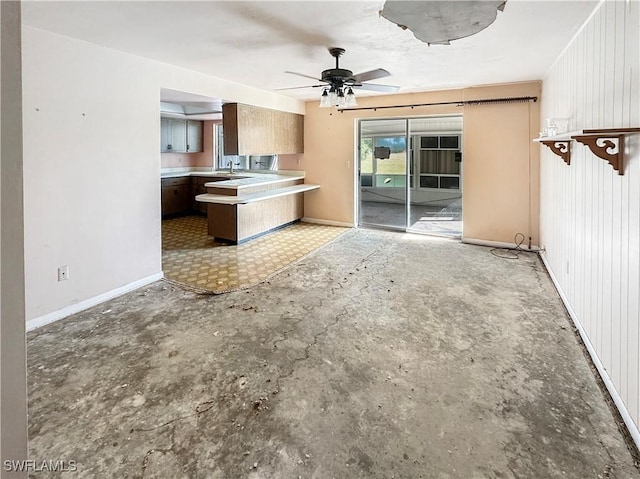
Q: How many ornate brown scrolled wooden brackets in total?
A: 2